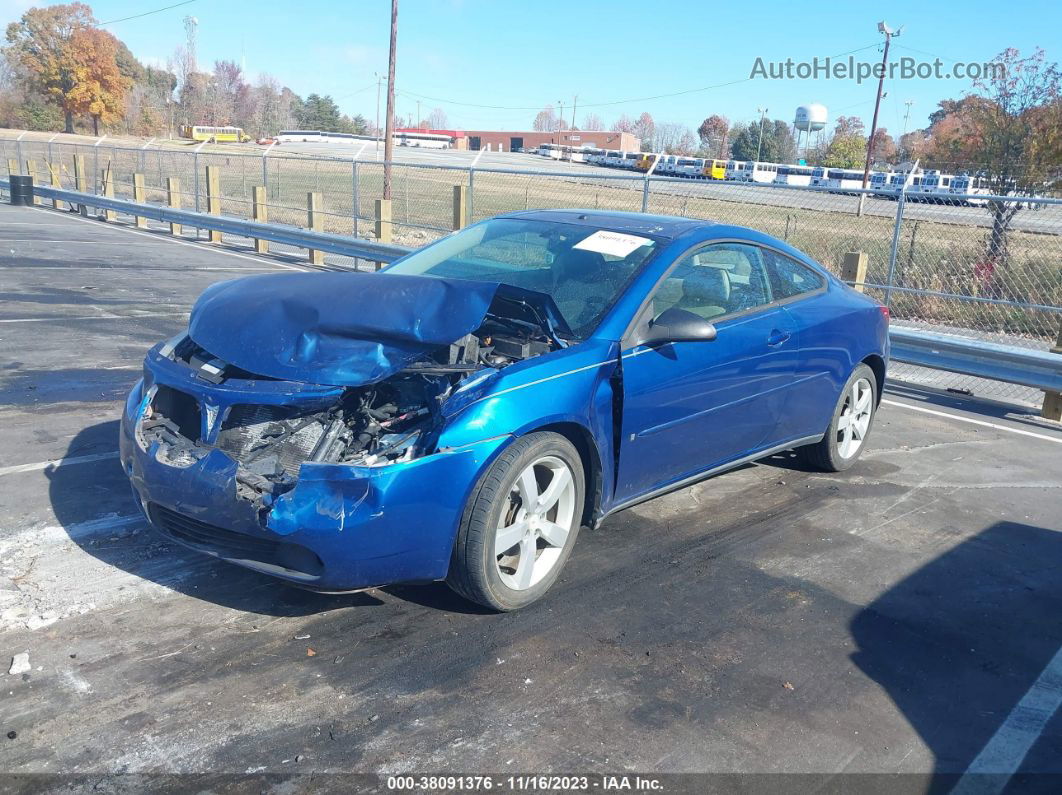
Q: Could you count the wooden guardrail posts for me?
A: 14